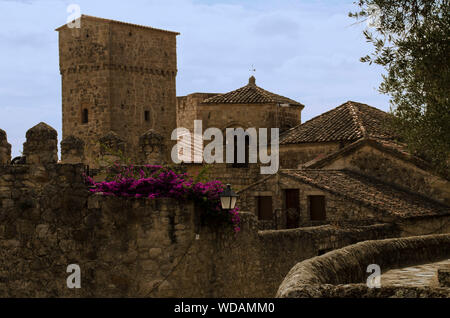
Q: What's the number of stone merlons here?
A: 5